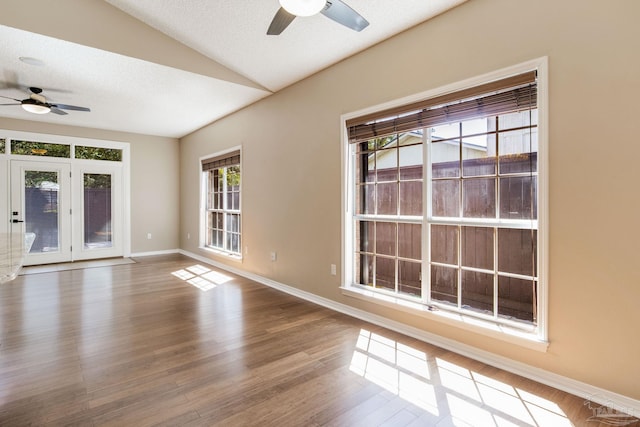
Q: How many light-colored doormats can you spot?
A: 1